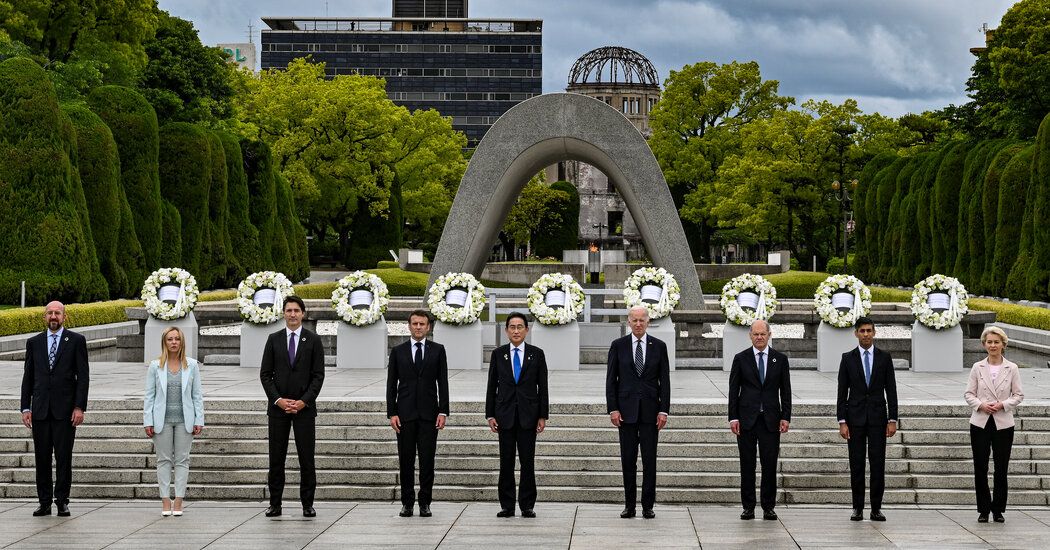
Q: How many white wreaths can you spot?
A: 9